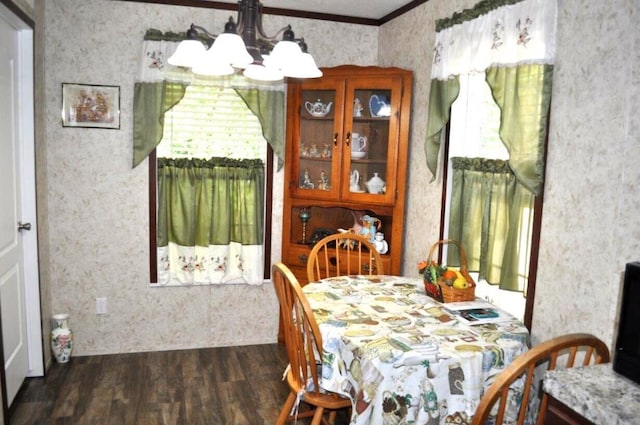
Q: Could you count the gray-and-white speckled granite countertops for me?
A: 1